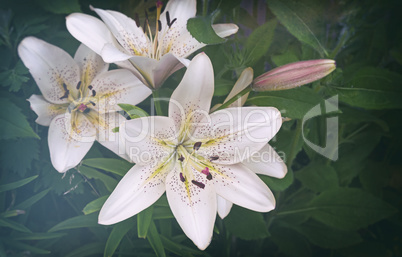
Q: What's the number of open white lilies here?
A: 3